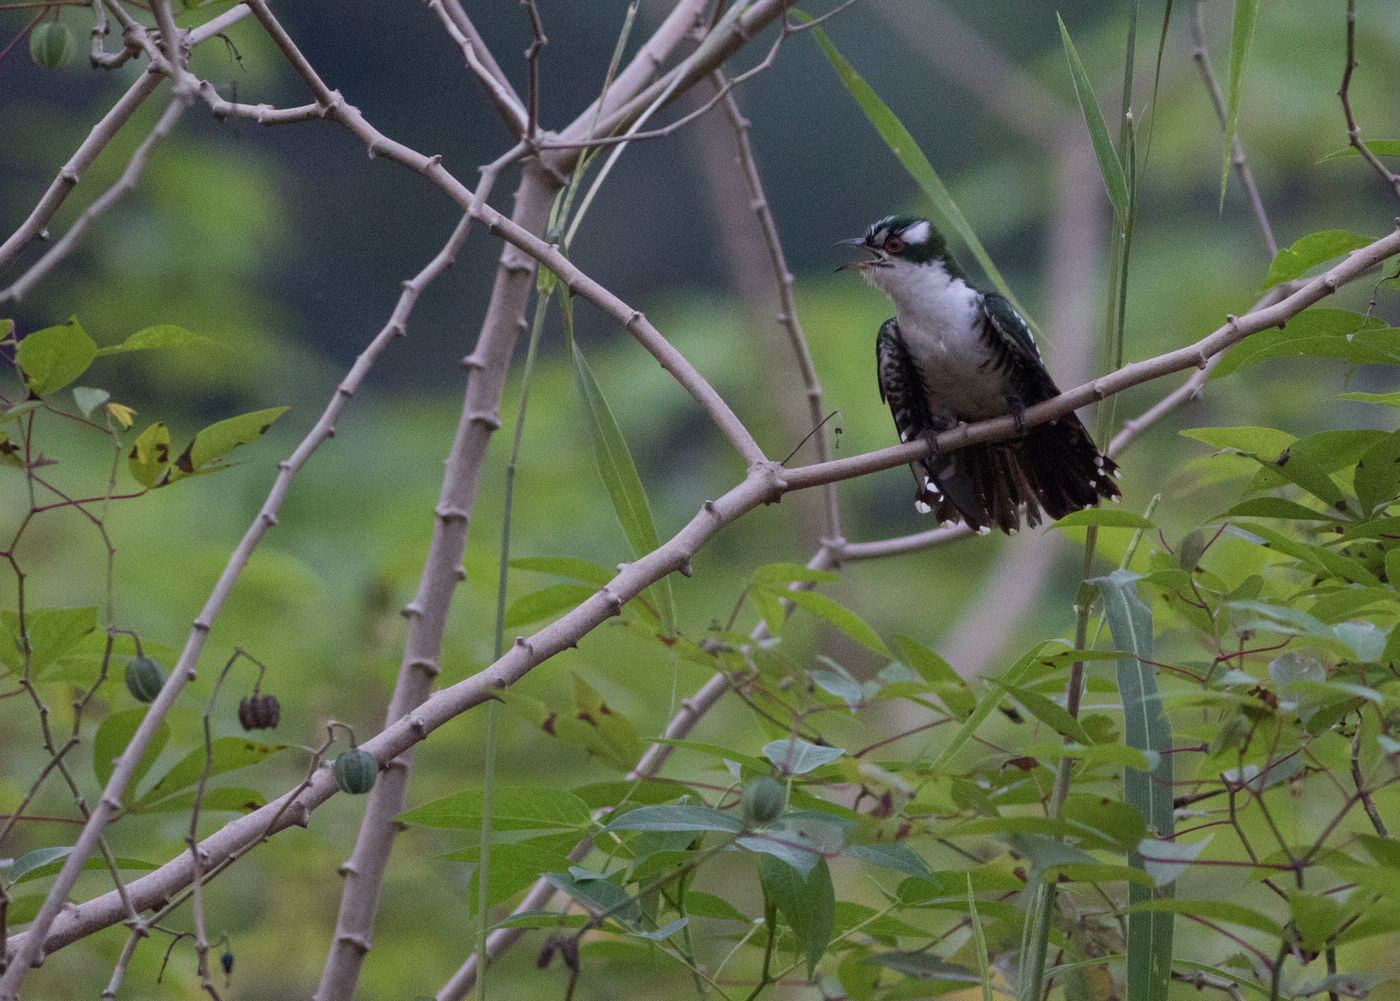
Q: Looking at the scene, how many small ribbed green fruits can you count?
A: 4